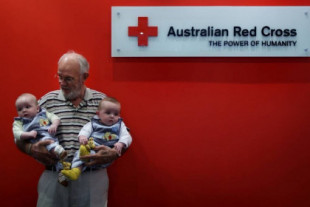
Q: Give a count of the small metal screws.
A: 4